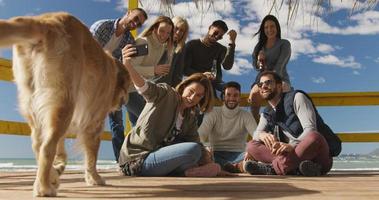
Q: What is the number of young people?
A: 8